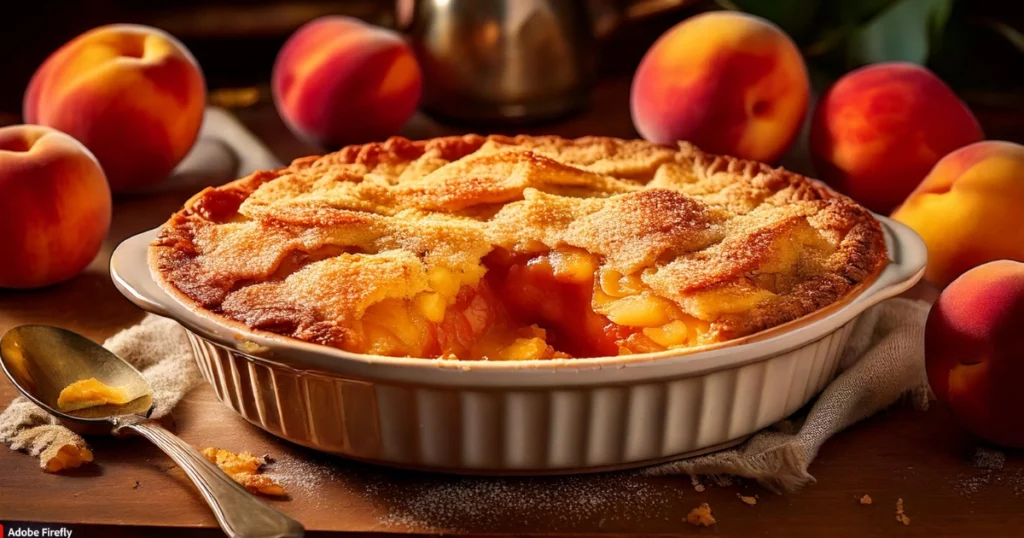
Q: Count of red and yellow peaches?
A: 7